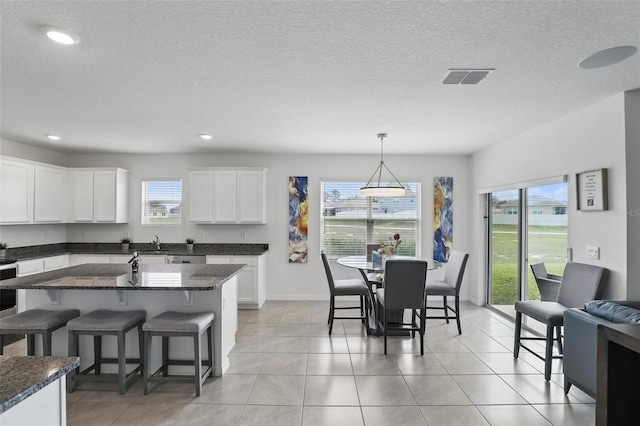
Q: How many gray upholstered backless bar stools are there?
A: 3